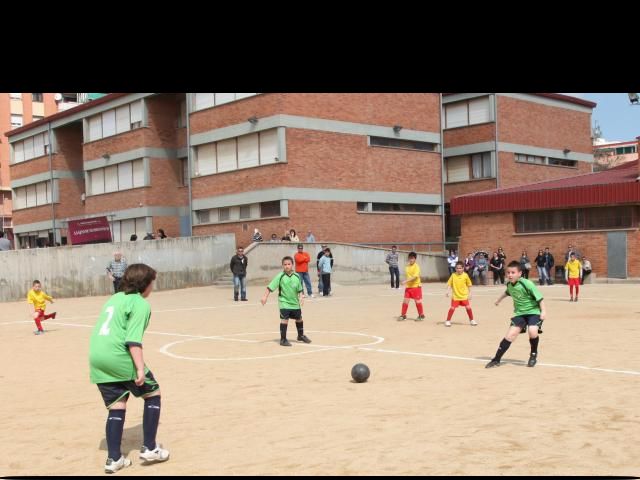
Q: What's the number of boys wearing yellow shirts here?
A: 4